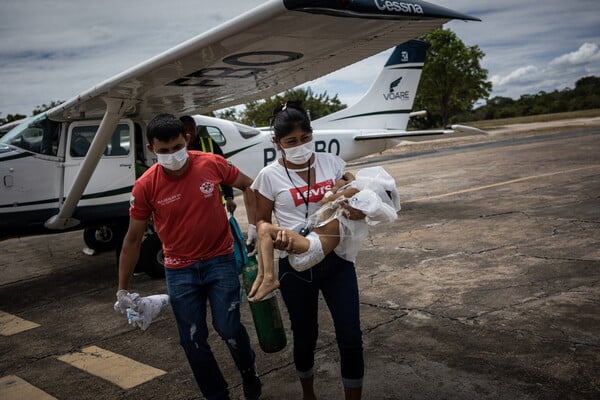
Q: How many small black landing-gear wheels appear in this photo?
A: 2